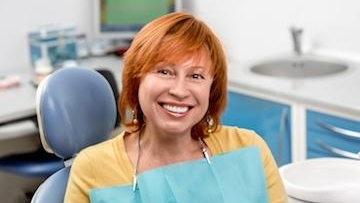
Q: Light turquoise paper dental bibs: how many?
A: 1